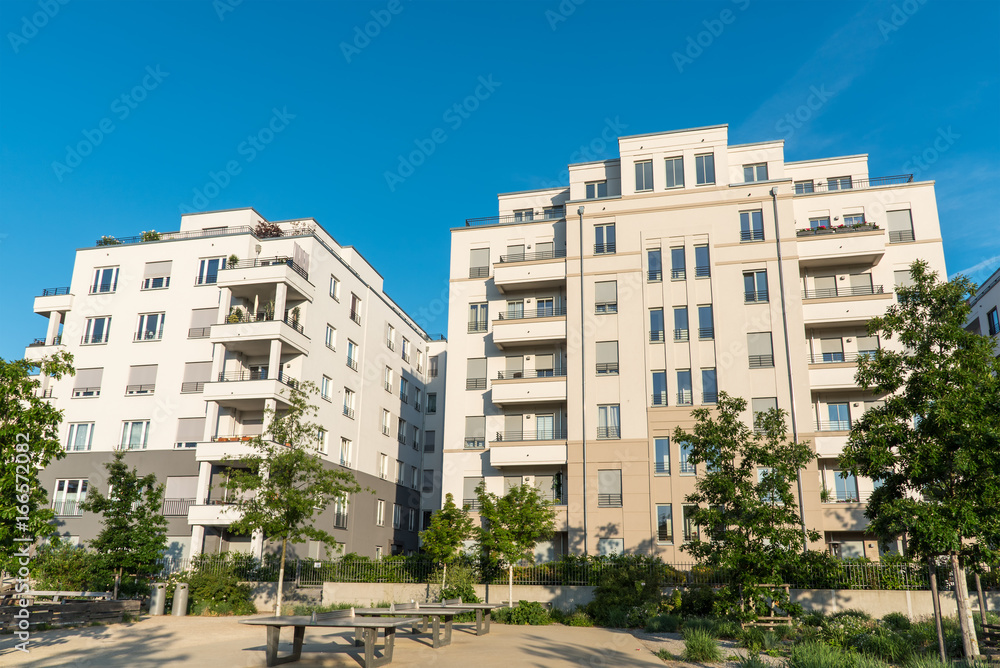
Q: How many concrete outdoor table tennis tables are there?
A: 3